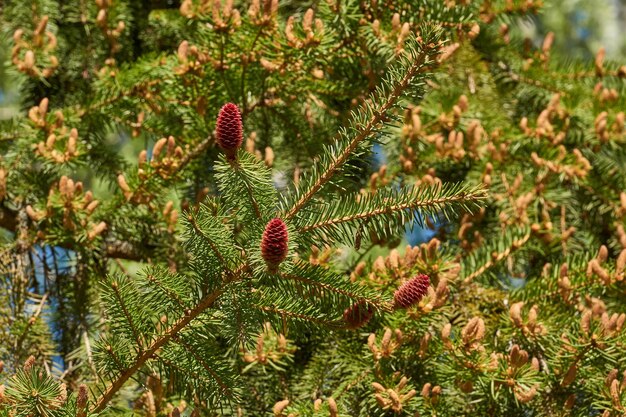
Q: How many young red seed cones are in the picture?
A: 4